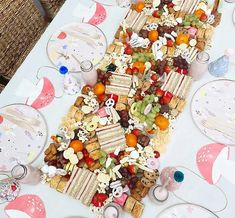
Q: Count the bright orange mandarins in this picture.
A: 9